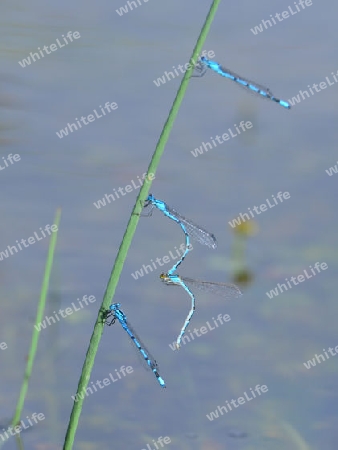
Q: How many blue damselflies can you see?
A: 4